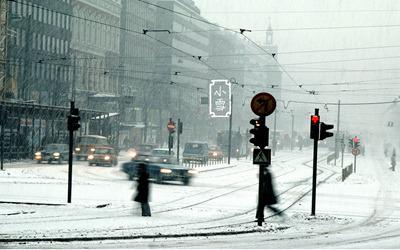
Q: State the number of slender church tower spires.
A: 1